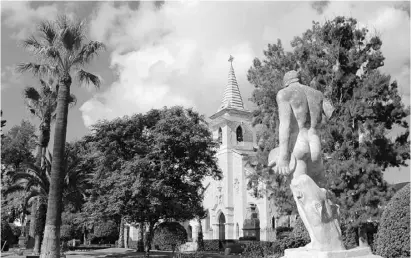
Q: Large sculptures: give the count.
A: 1